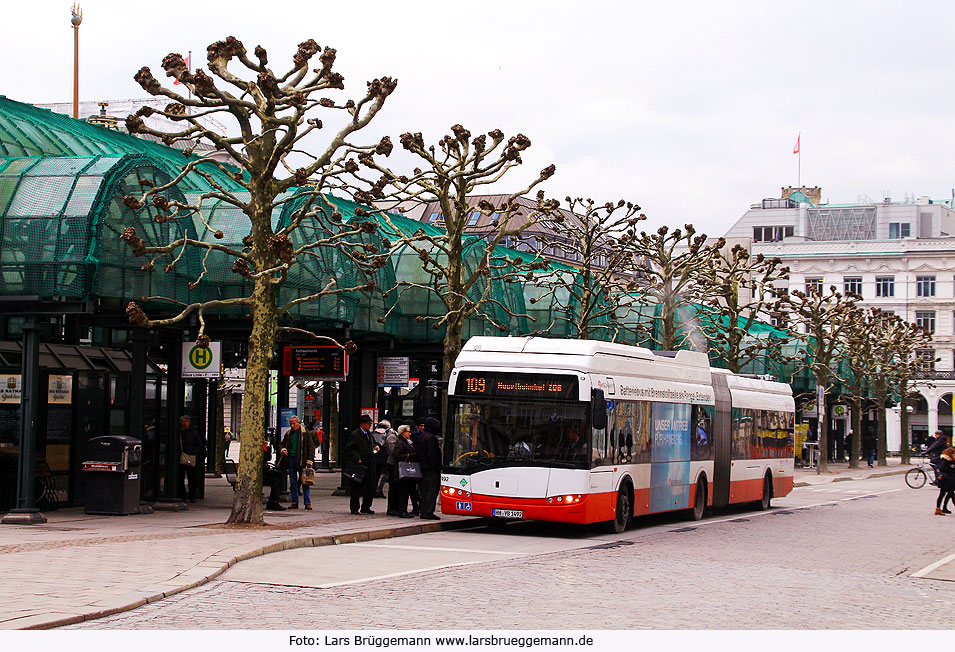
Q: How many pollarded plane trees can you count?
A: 9